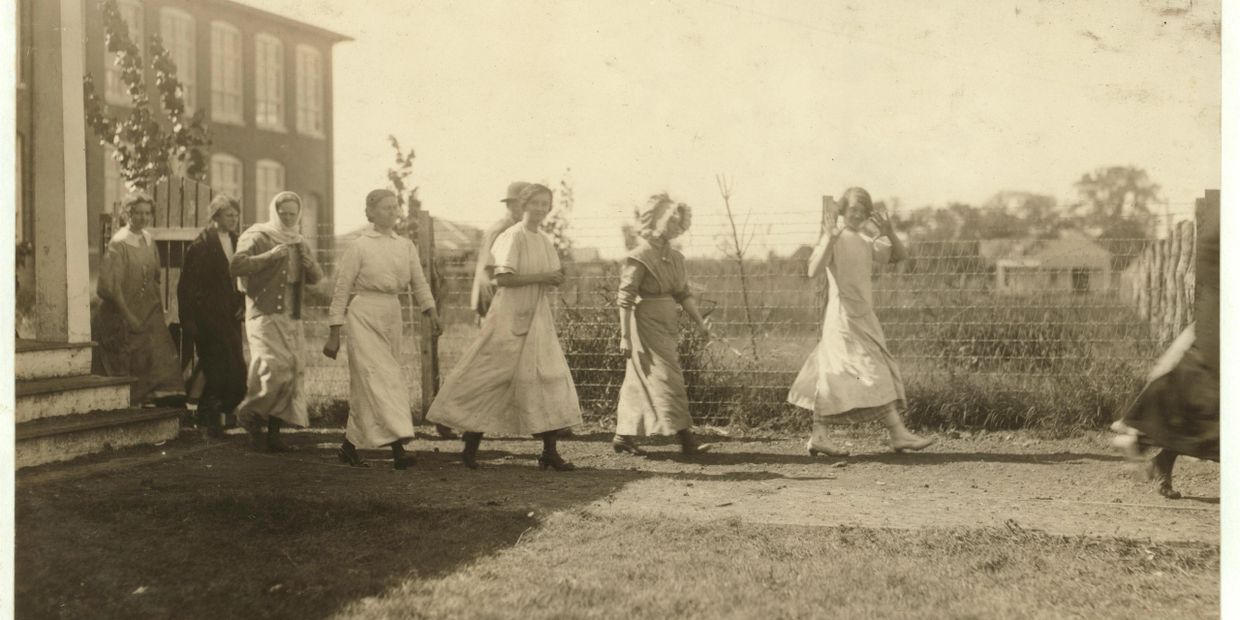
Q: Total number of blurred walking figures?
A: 1